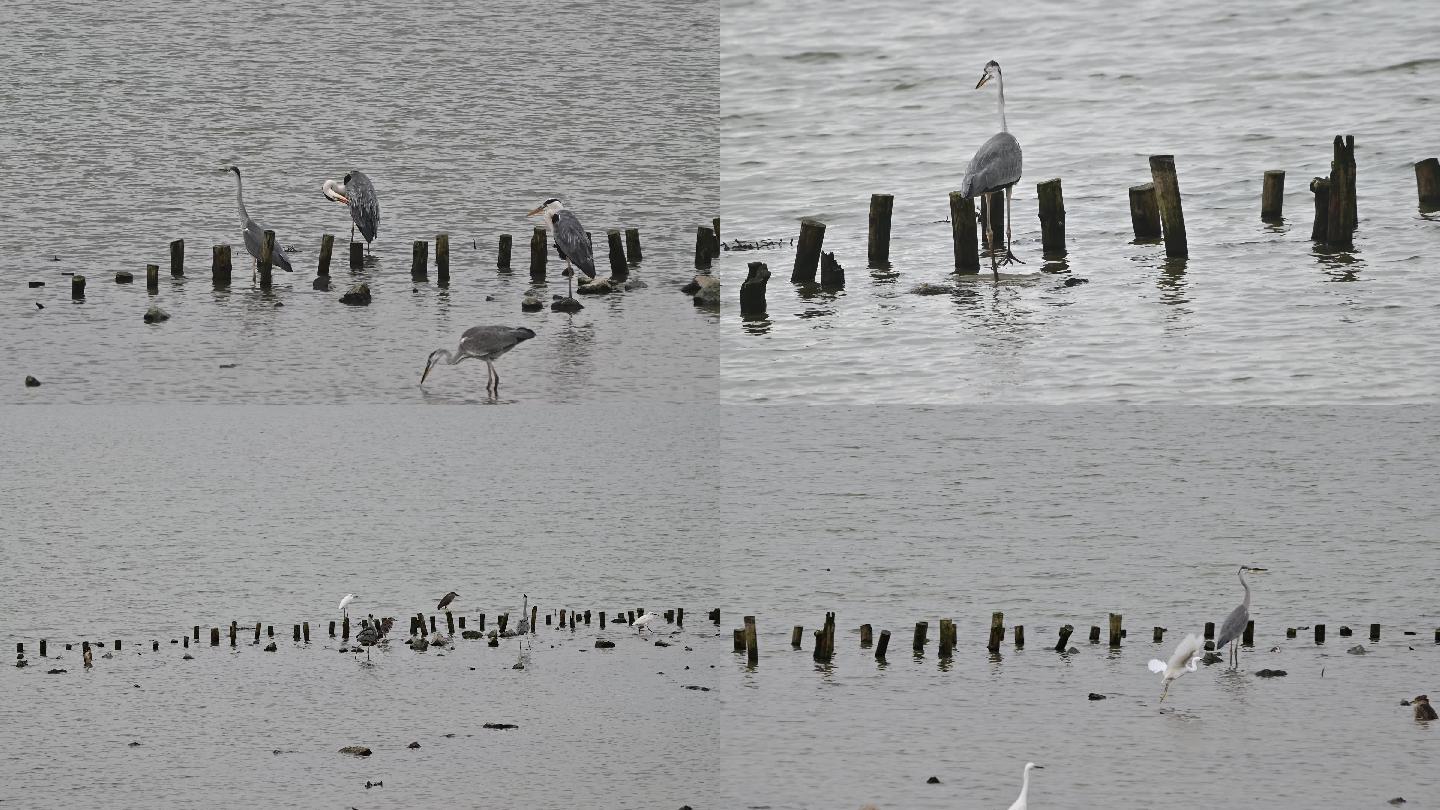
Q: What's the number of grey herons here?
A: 8